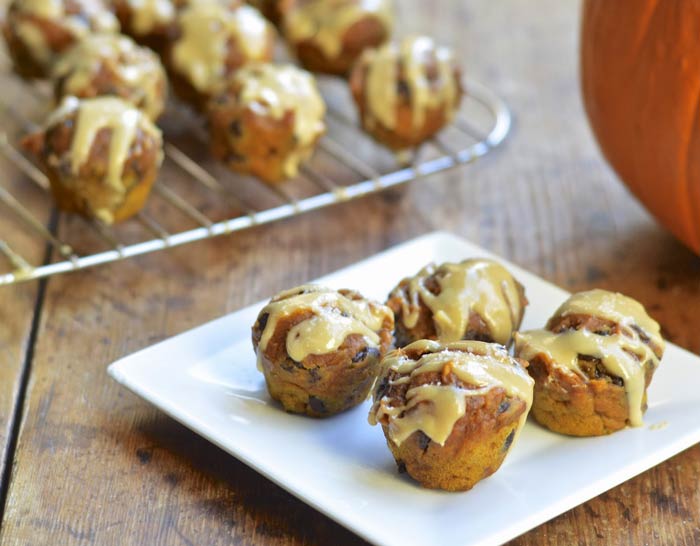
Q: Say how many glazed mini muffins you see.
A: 13